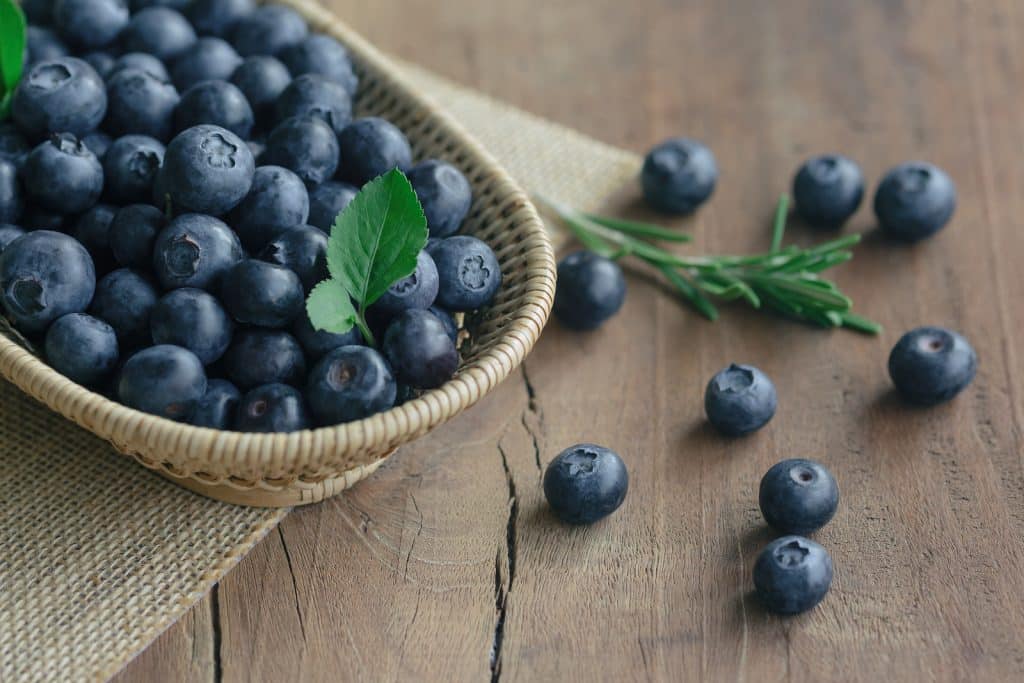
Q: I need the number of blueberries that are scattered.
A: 9